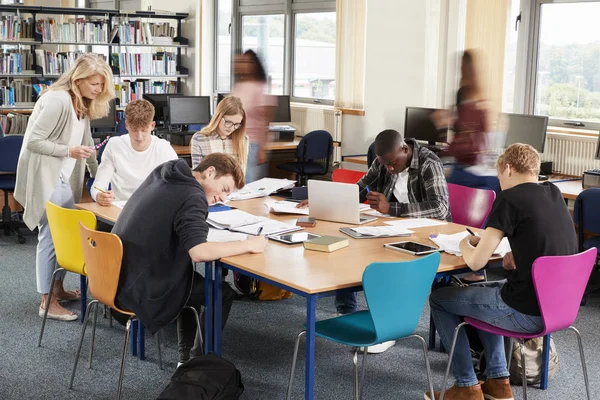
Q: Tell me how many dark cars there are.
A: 0